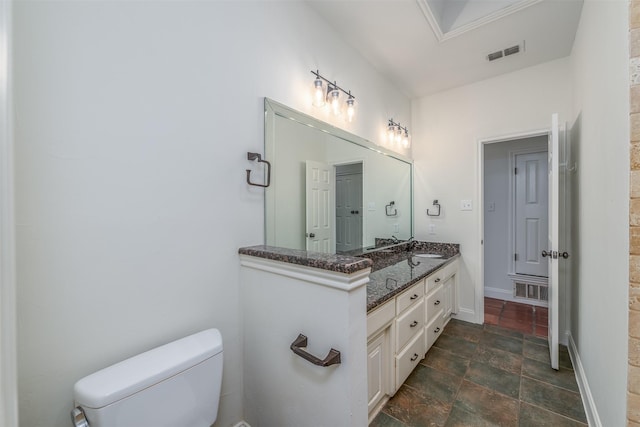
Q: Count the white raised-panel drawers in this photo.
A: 6